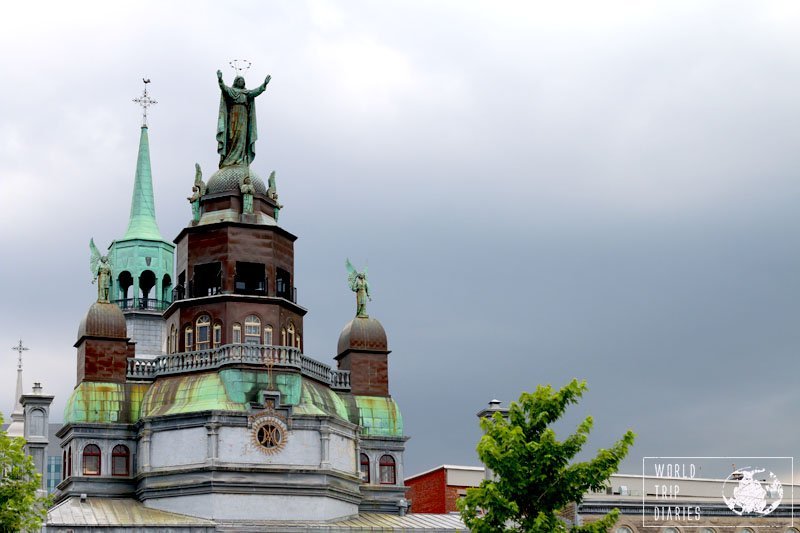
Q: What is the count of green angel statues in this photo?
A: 5